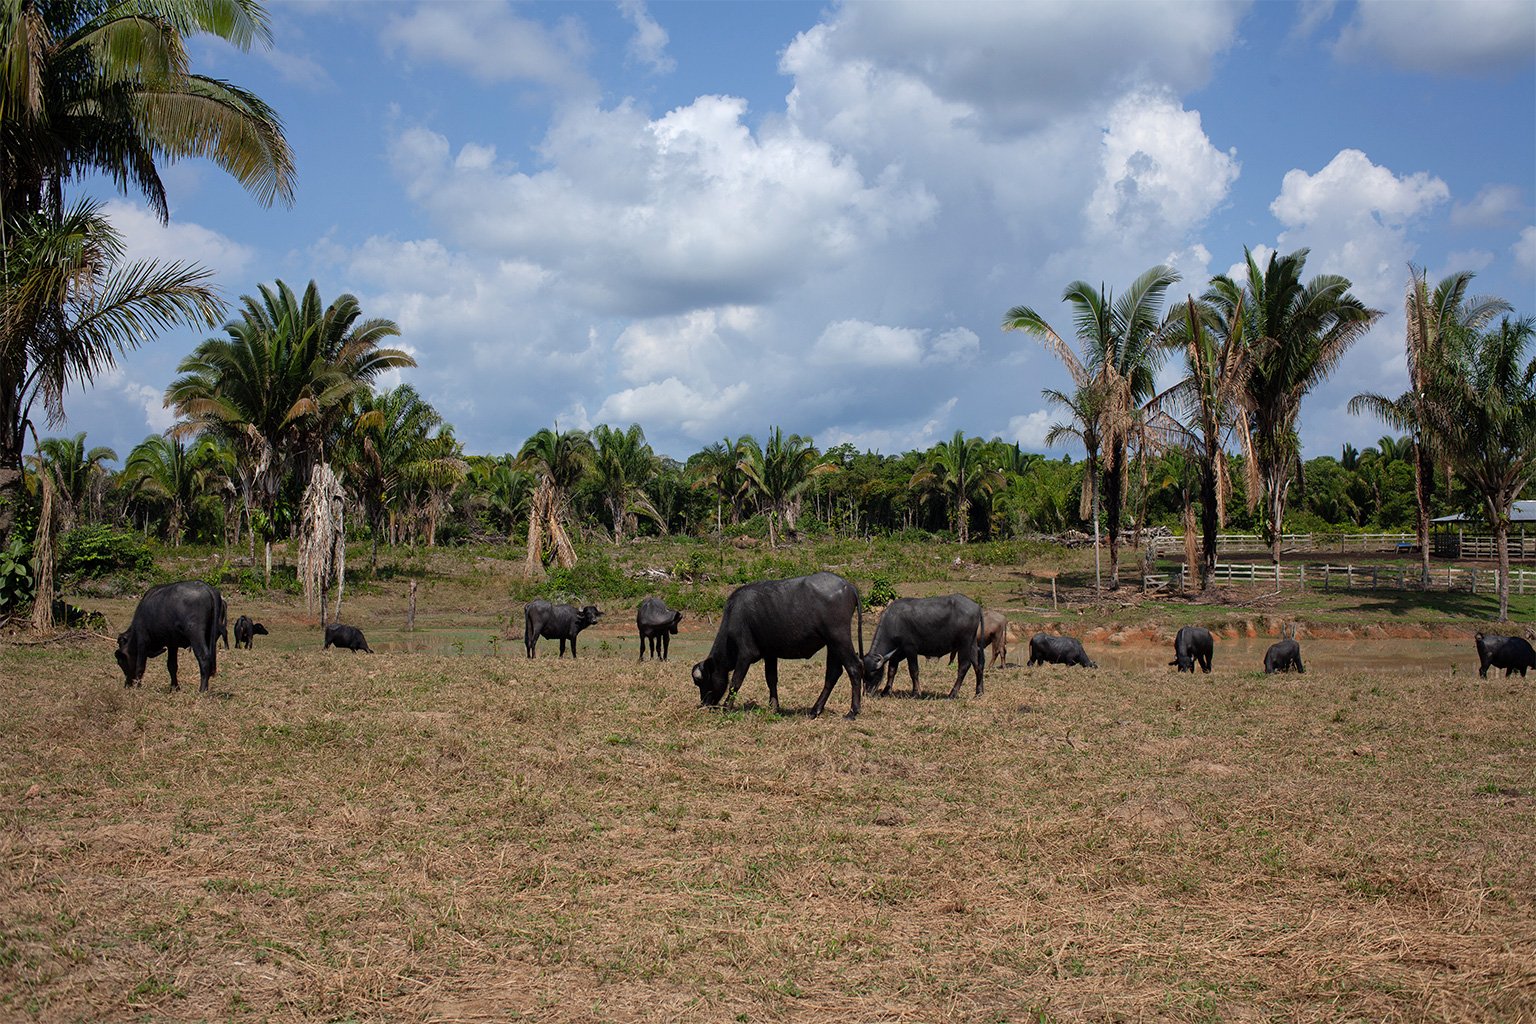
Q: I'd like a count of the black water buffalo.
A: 12